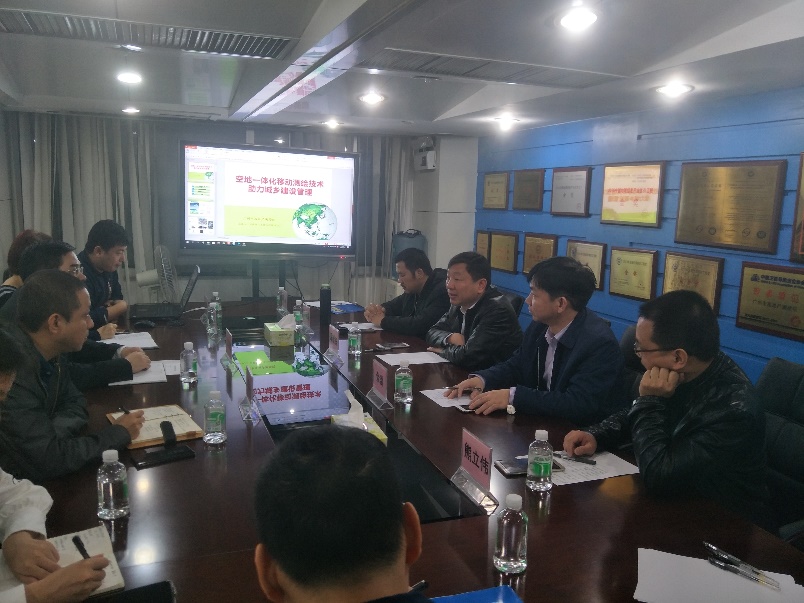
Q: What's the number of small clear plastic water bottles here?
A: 11